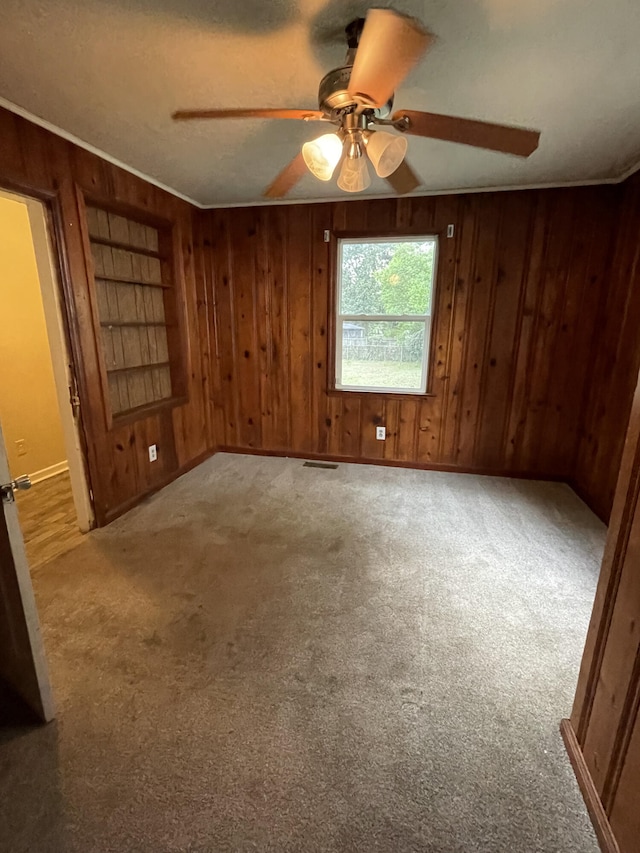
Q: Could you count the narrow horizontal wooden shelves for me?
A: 4